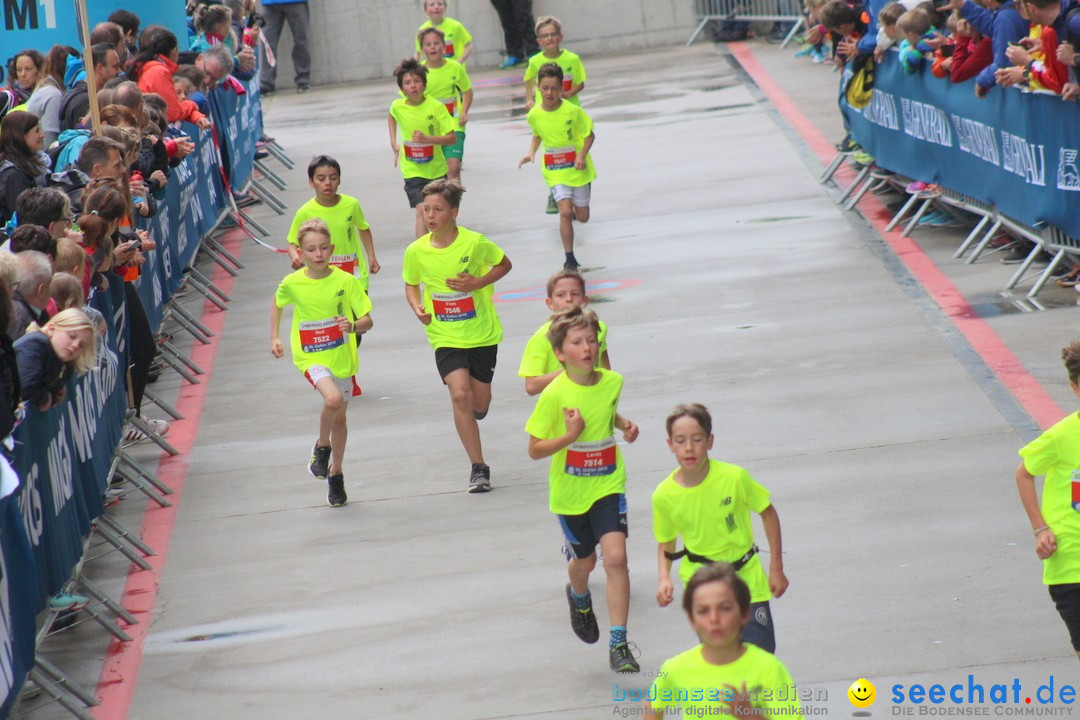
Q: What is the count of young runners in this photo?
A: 13